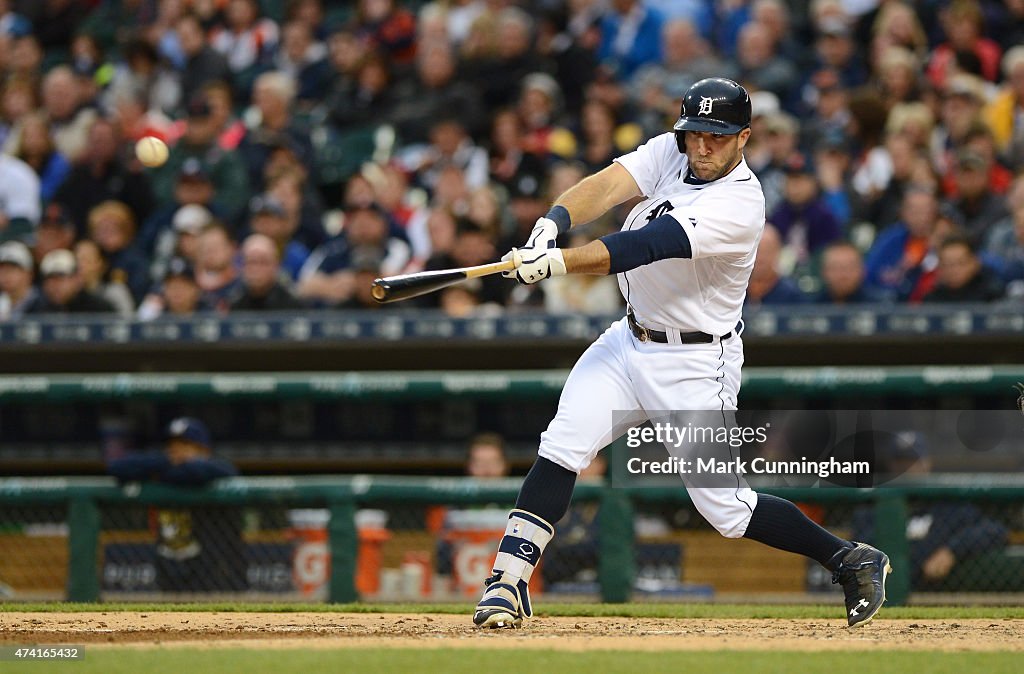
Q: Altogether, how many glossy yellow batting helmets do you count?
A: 0